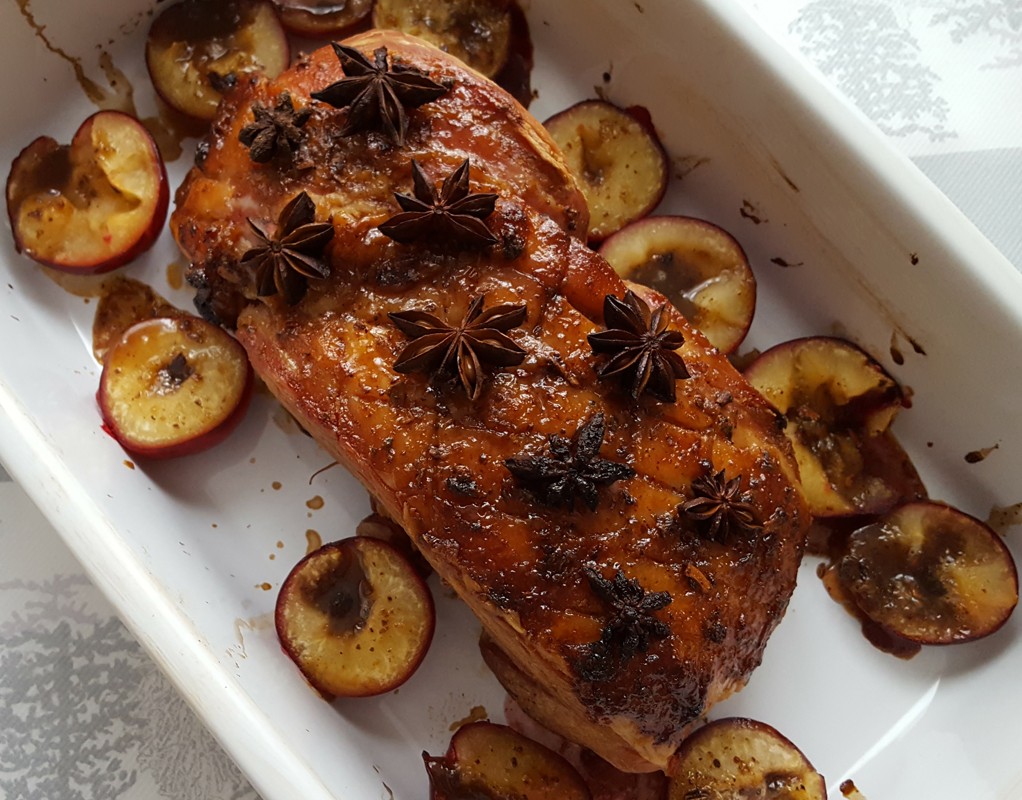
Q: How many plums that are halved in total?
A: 12